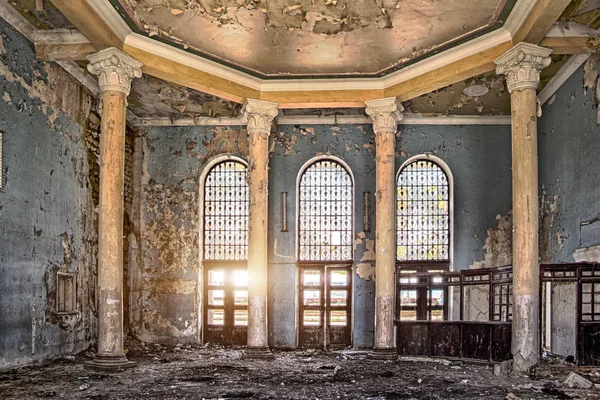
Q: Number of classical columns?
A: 4